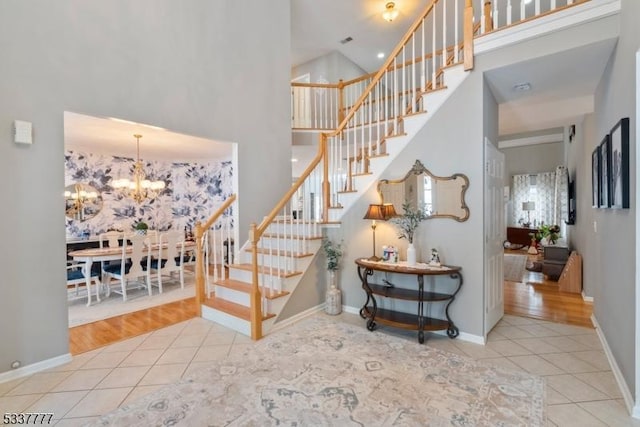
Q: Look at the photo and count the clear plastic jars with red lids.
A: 0